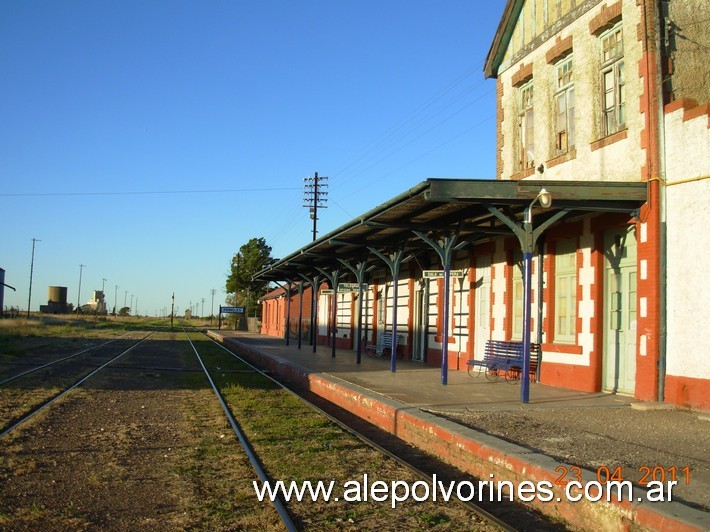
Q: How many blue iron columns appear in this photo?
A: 8